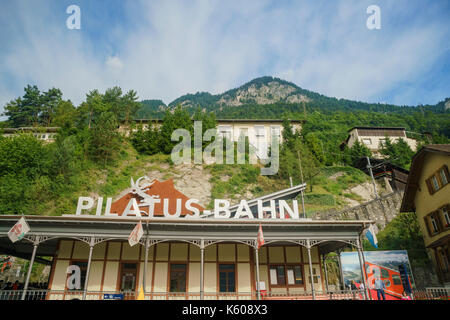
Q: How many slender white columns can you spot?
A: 7